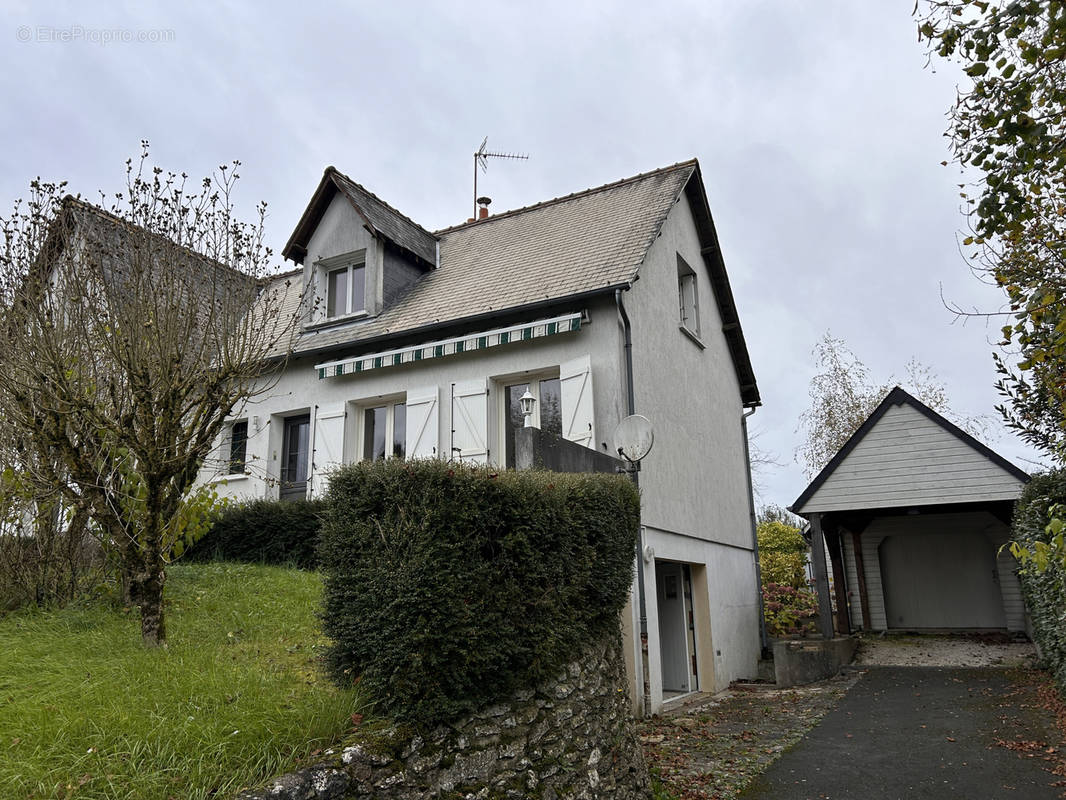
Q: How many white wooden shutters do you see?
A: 4